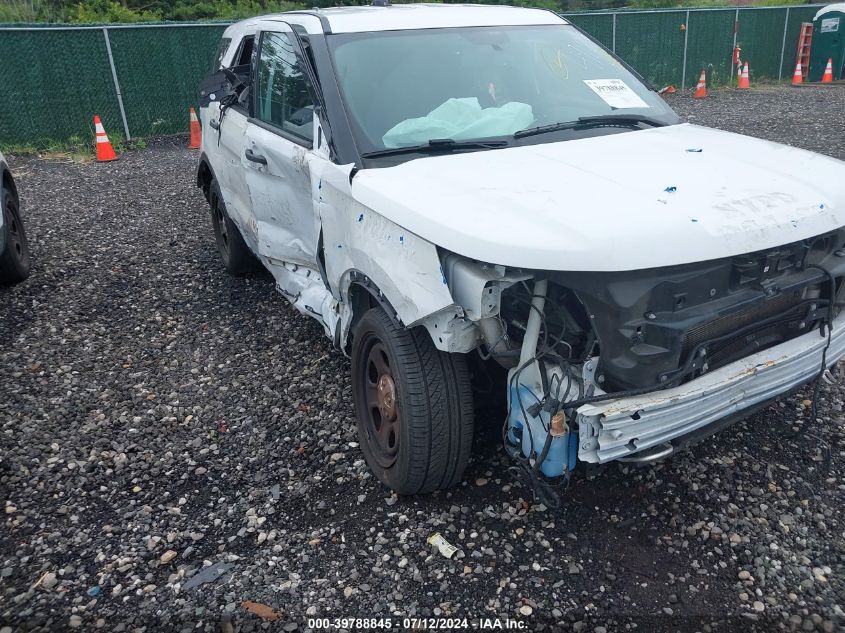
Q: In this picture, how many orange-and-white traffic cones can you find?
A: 6